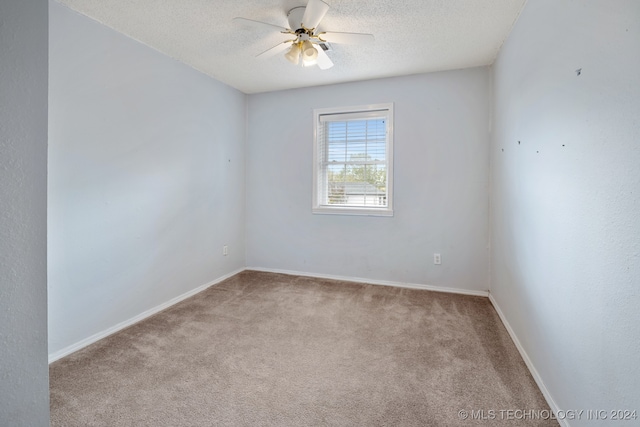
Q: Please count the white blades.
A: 5